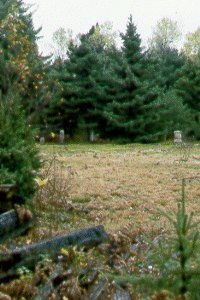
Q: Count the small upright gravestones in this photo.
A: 4